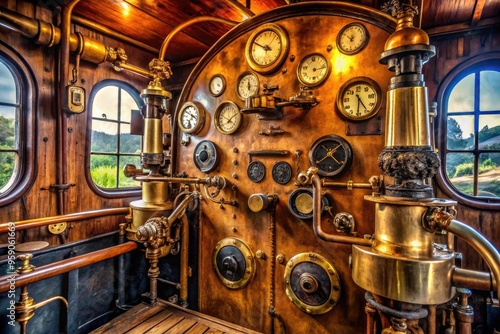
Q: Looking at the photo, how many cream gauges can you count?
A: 8